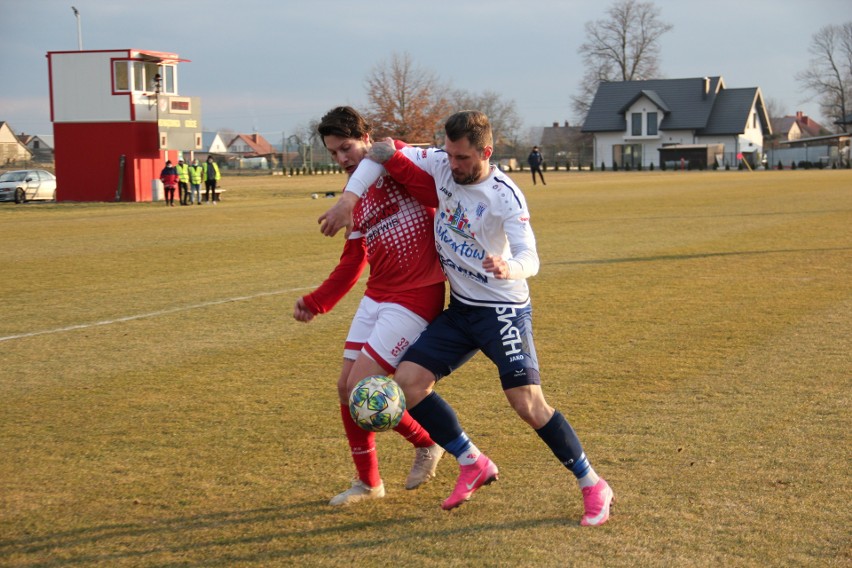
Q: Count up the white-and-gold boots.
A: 2